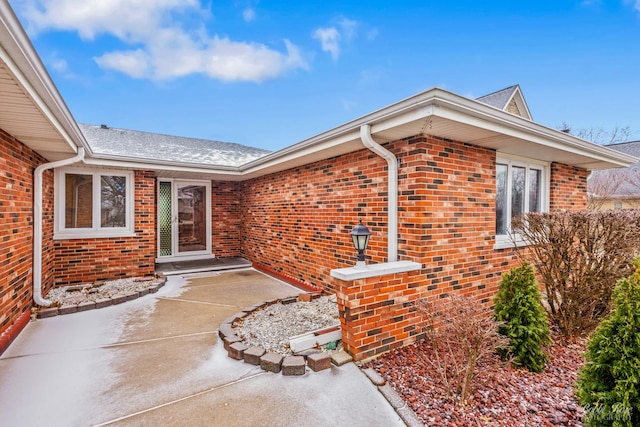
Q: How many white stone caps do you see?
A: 1